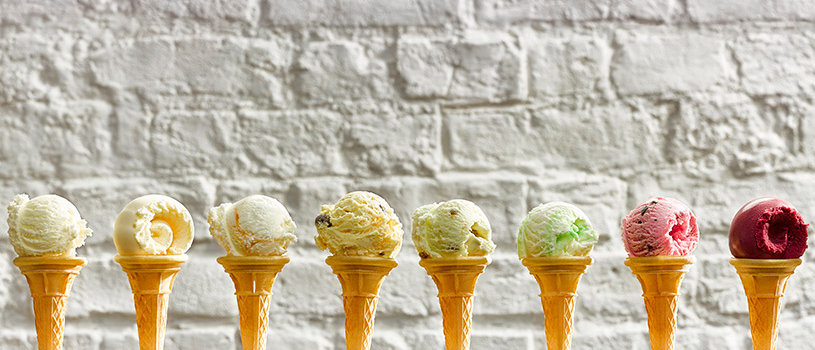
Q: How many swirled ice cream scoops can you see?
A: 2